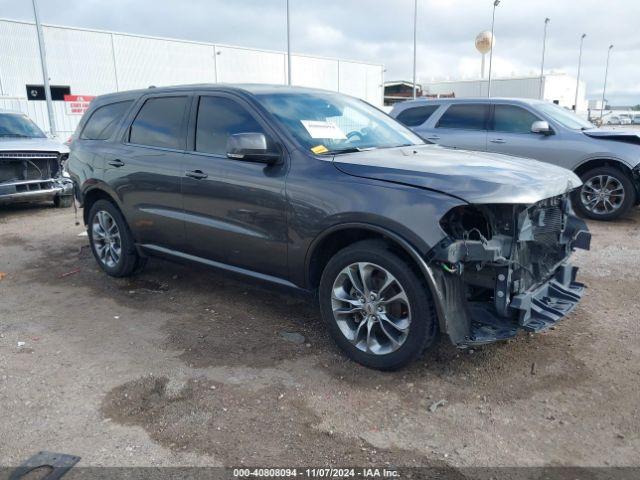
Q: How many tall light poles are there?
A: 7